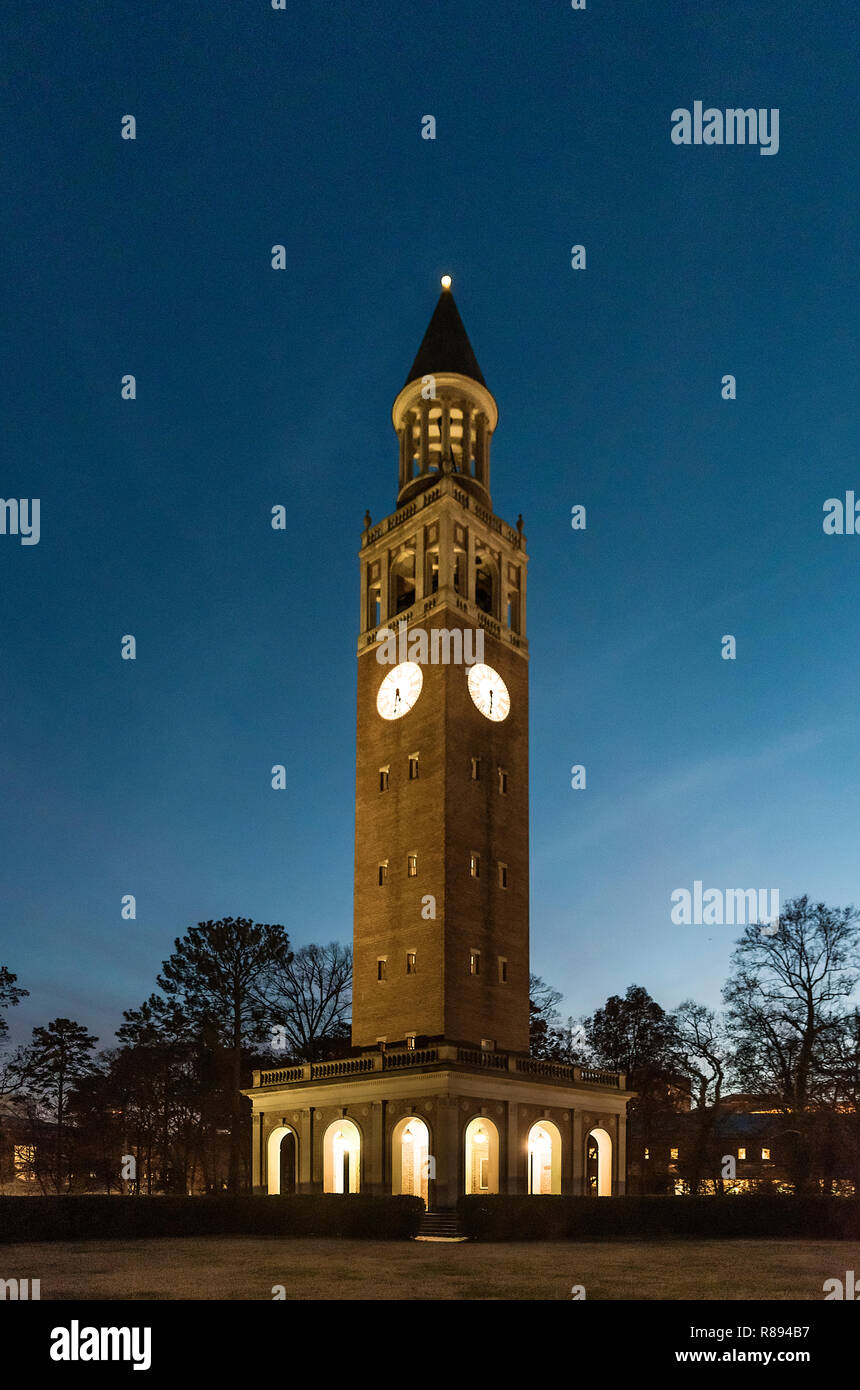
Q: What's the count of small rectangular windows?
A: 12